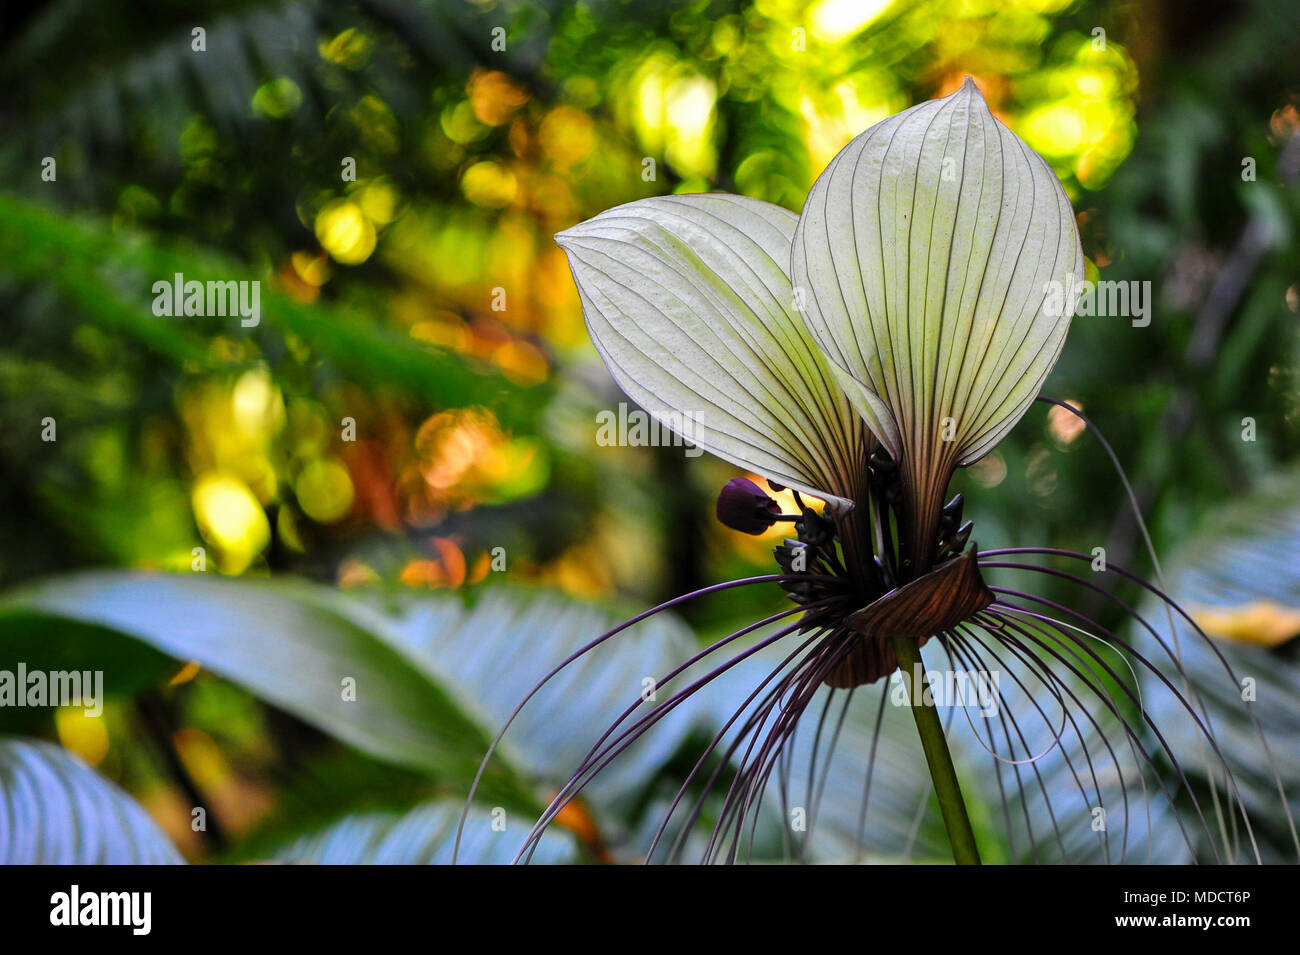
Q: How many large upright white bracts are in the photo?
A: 2